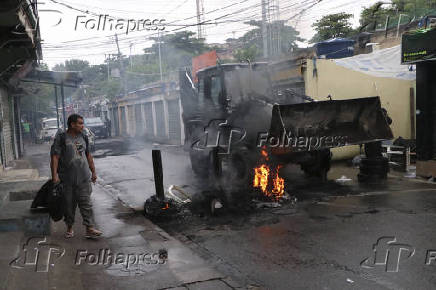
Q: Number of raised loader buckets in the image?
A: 1